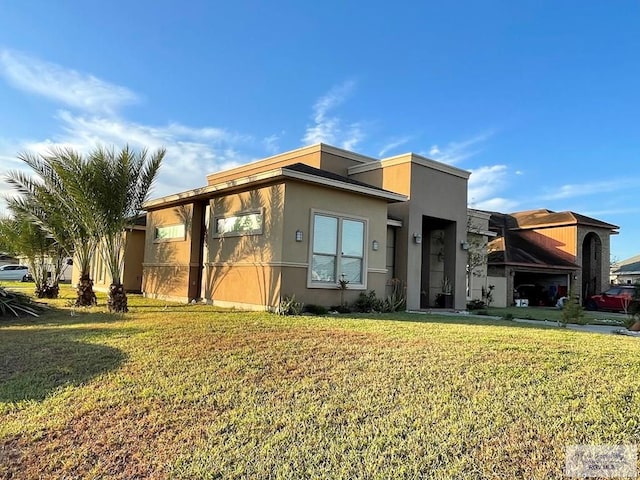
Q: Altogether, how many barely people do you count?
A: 0